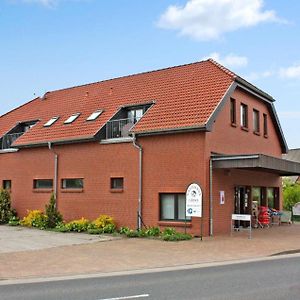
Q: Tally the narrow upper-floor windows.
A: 4